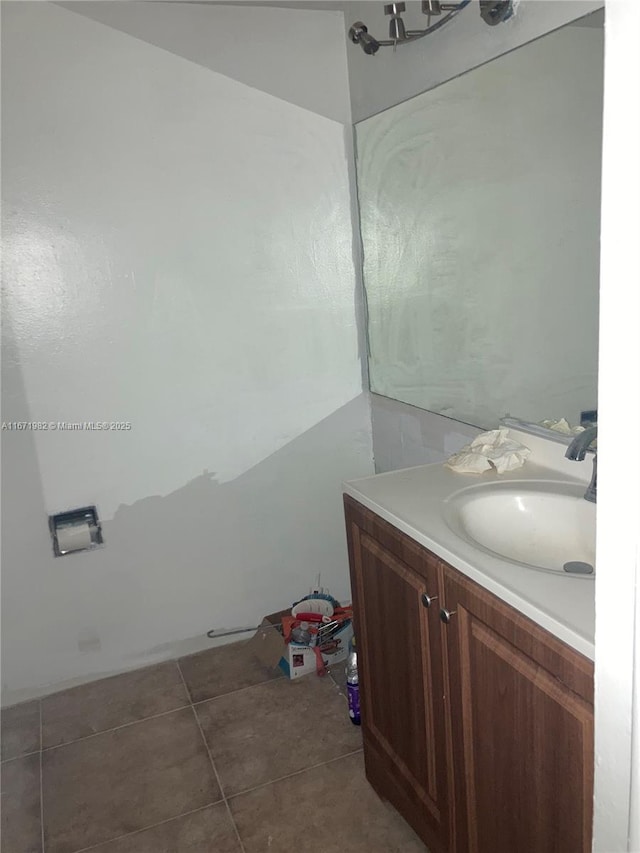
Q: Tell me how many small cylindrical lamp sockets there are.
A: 3